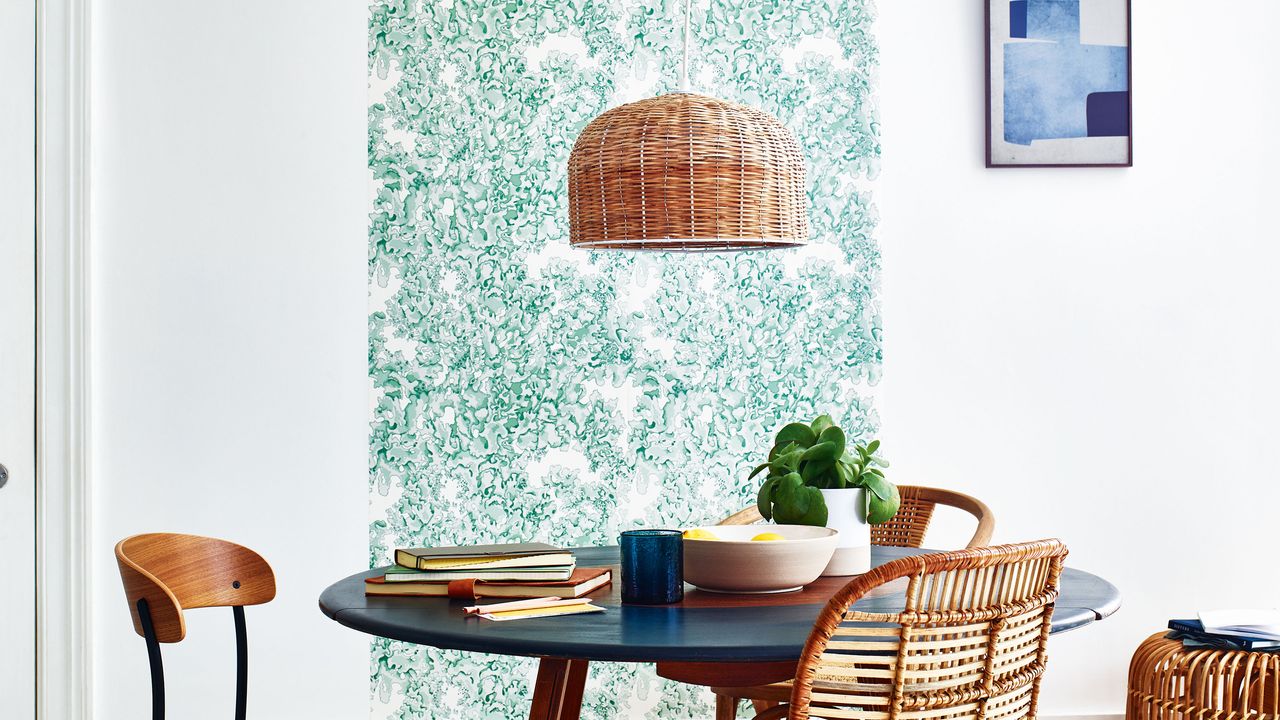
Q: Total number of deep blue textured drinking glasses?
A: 1